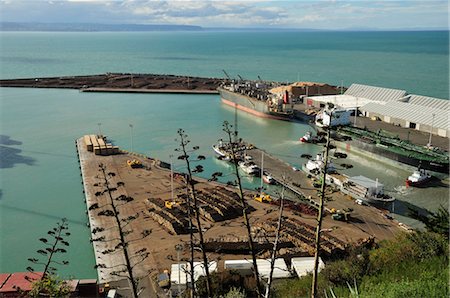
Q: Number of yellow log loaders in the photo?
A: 3